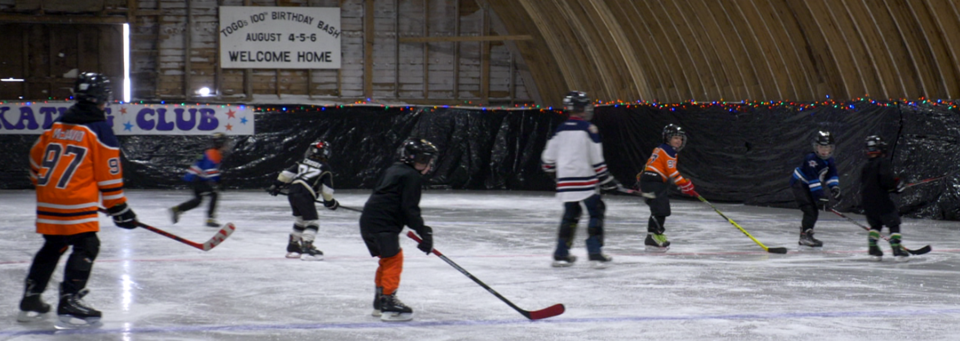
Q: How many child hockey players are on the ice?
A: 8